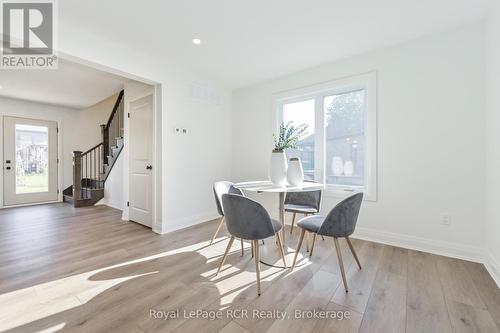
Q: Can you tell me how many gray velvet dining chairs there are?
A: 4